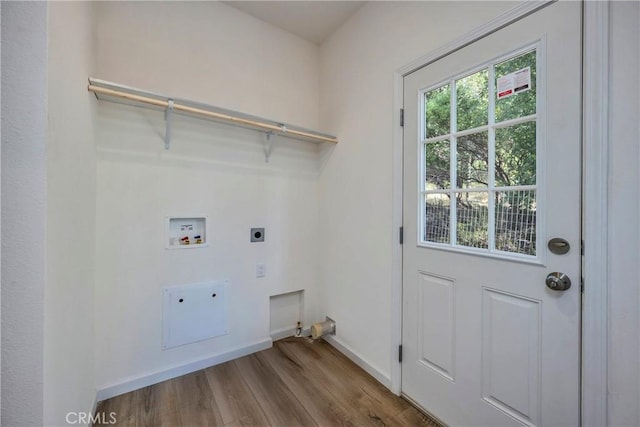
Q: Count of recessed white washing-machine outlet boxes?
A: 1